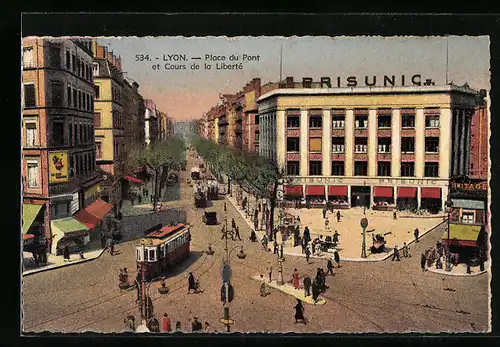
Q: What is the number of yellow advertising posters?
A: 1